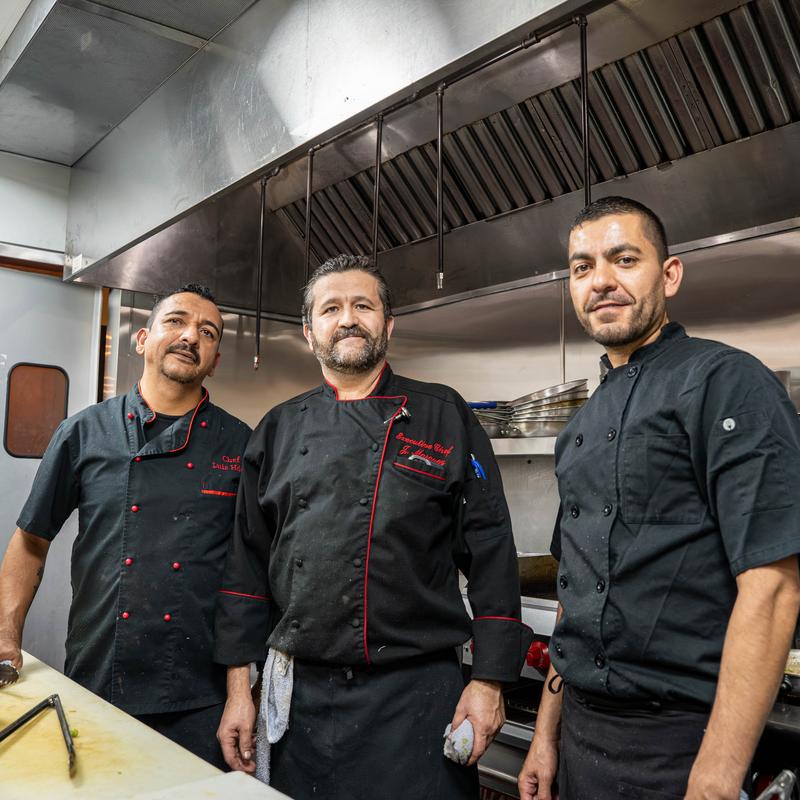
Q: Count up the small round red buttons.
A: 9